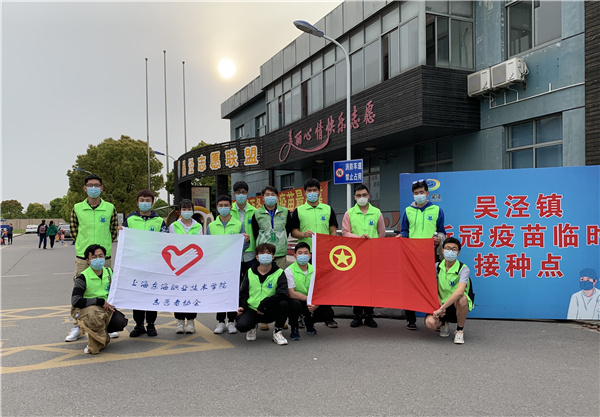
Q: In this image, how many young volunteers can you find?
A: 13